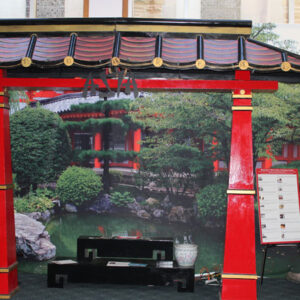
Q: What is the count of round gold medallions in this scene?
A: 7